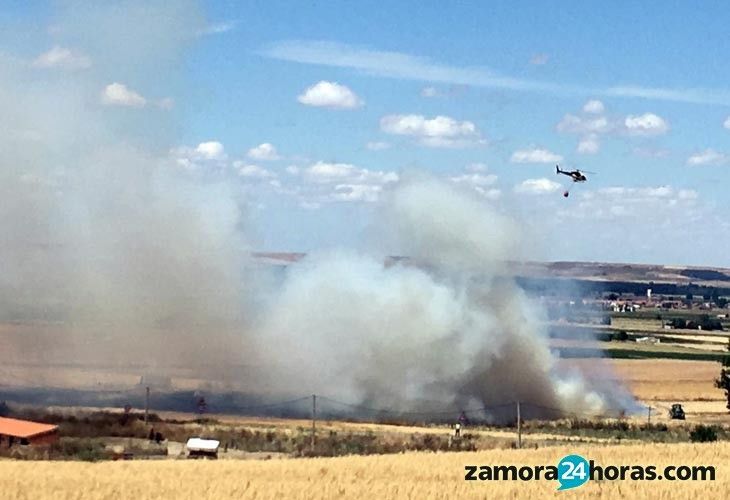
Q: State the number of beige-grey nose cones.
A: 0